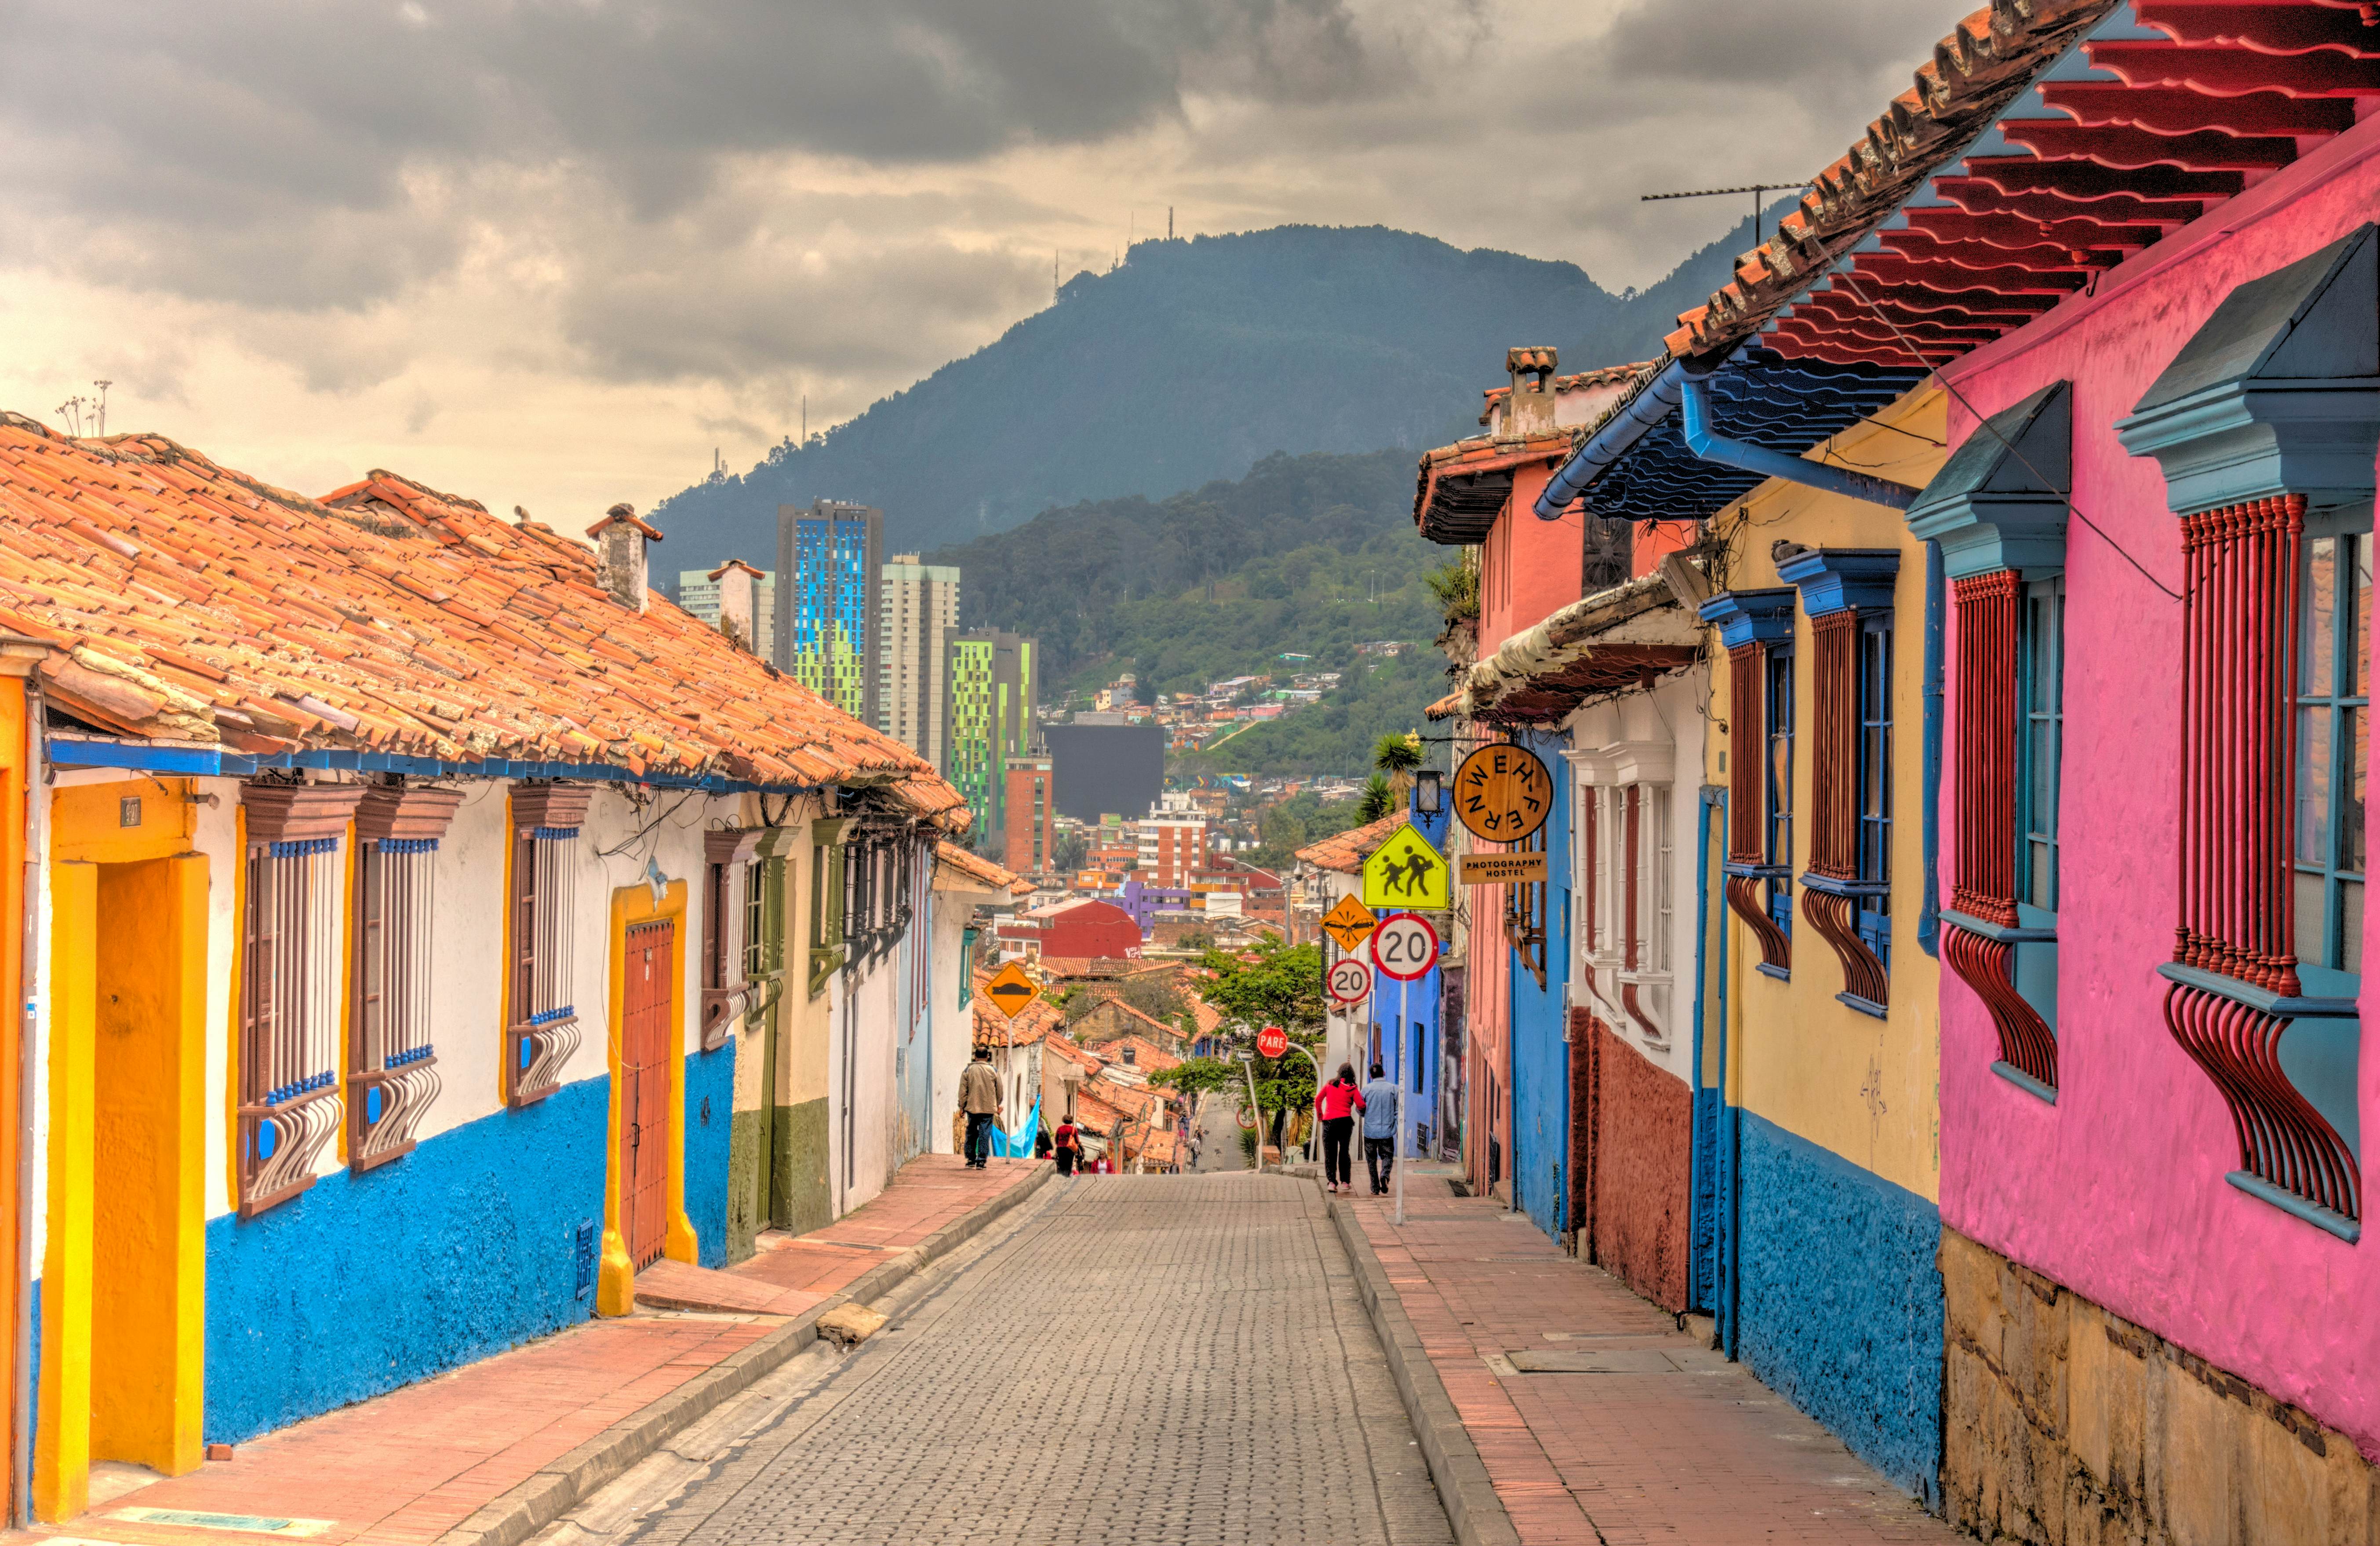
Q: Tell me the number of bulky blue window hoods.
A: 4